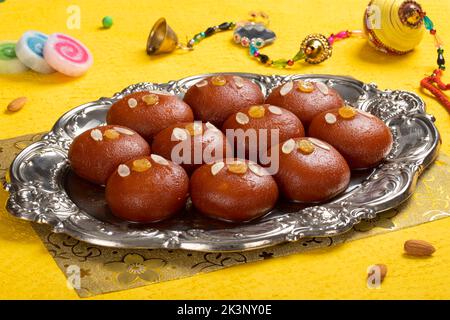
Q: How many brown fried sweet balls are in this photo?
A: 10